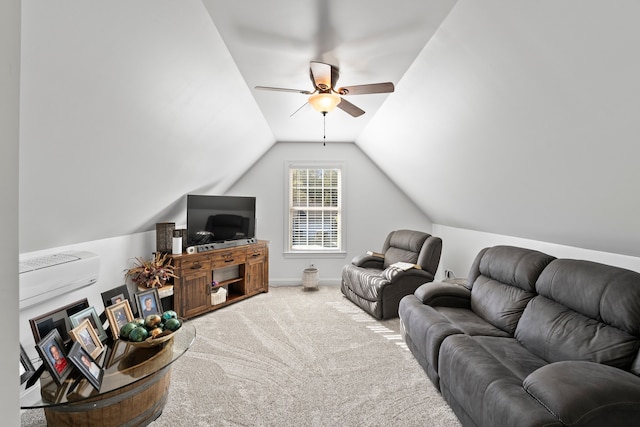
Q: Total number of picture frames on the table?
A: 9